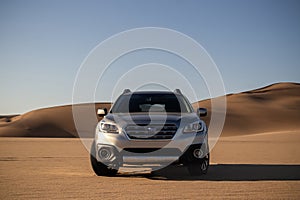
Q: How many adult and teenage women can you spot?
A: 0